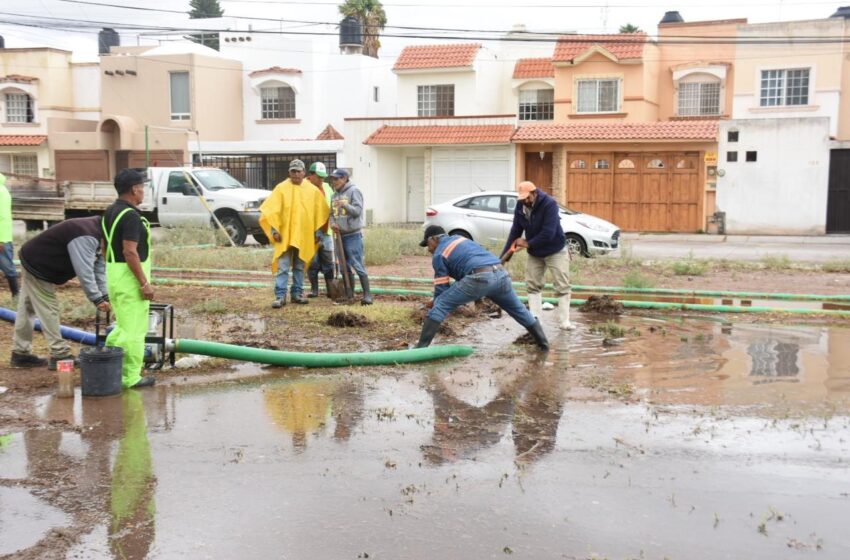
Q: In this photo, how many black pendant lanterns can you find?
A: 0